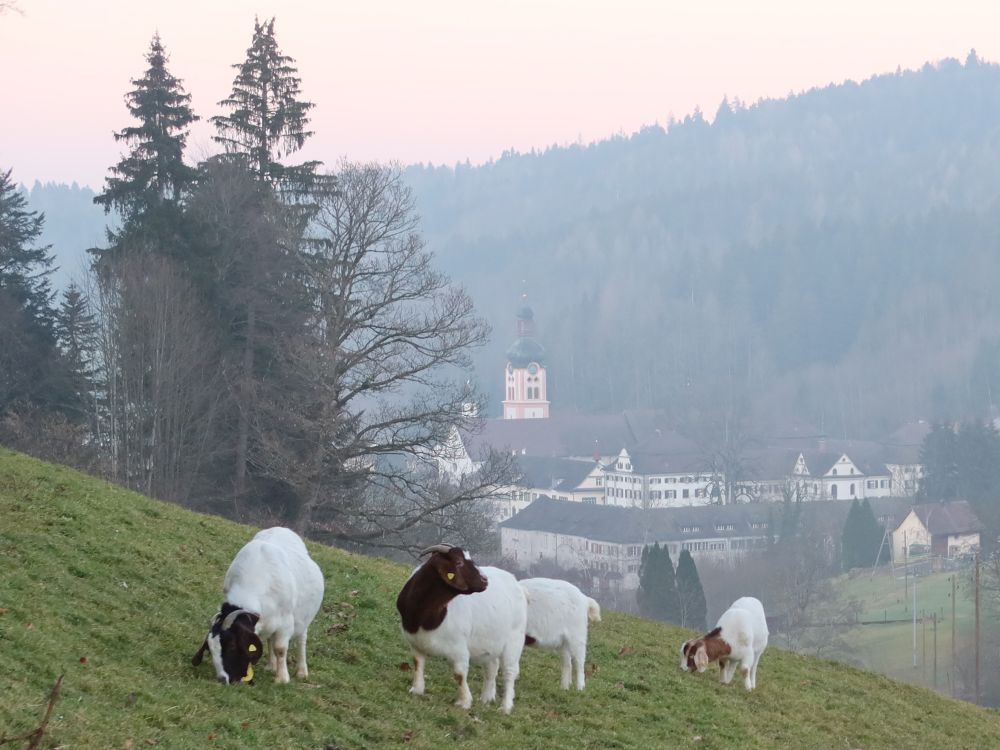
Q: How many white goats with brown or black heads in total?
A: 3